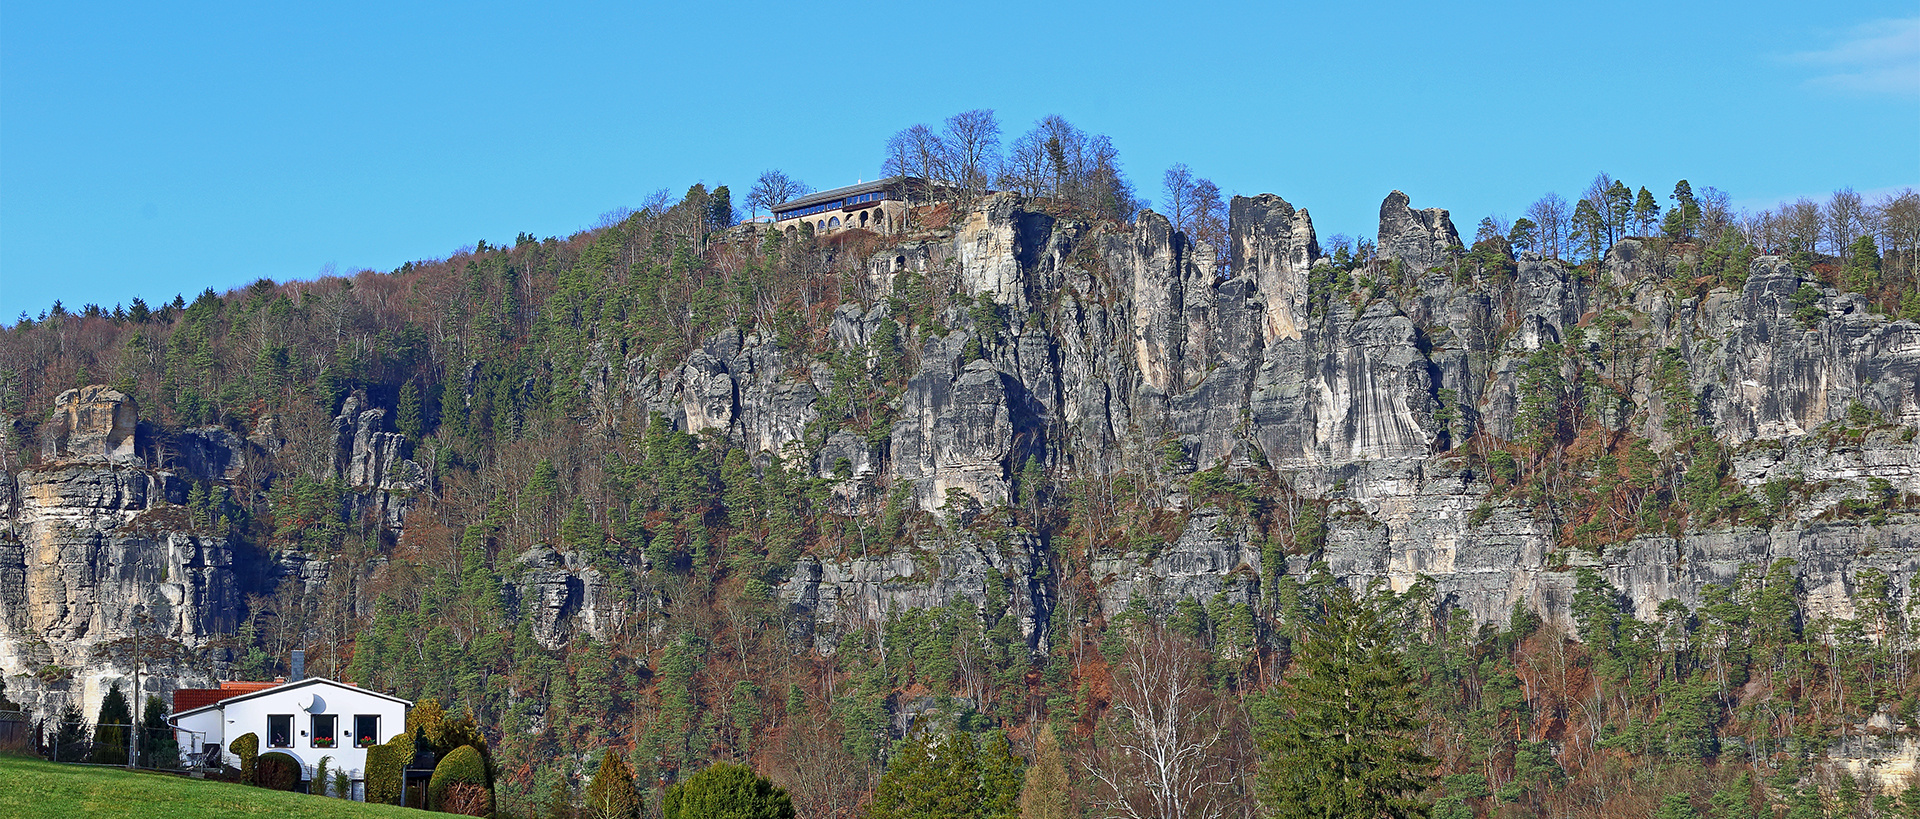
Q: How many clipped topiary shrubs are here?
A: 4